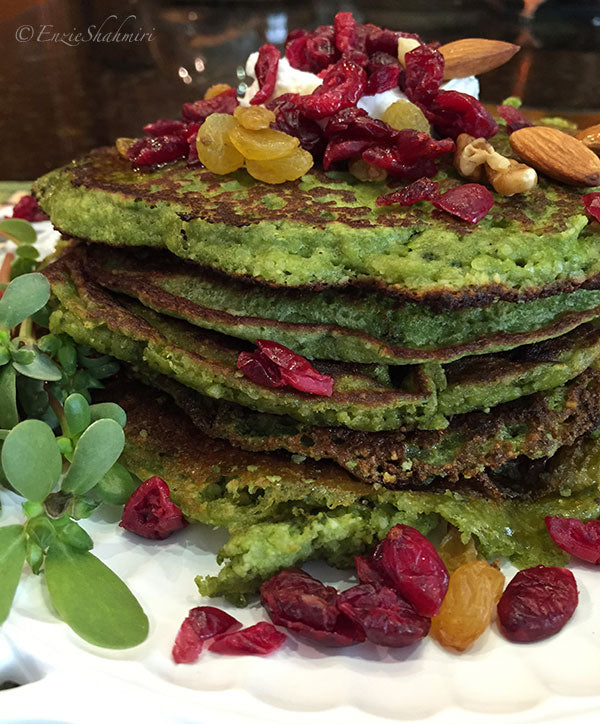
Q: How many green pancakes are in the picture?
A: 5